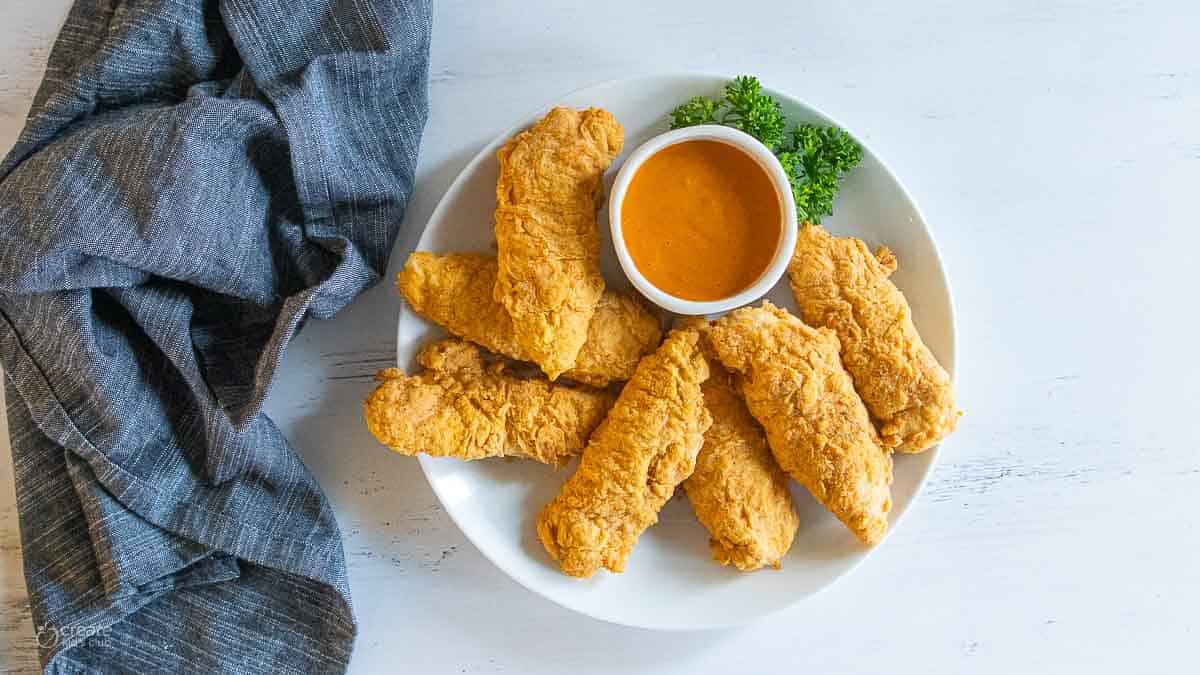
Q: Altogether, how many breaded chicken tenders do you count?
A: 7